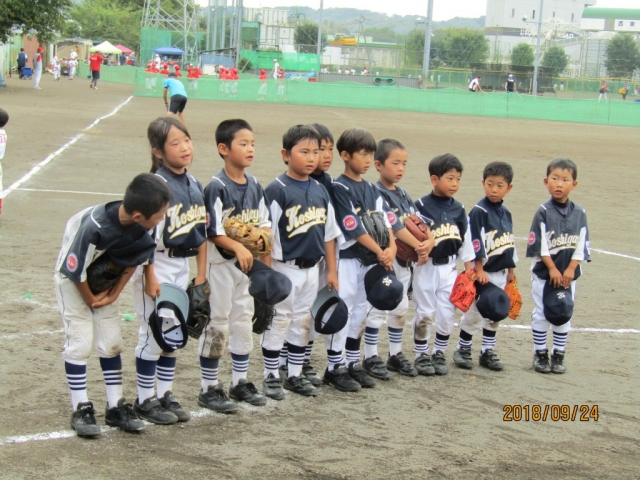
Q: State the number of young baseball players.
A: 10